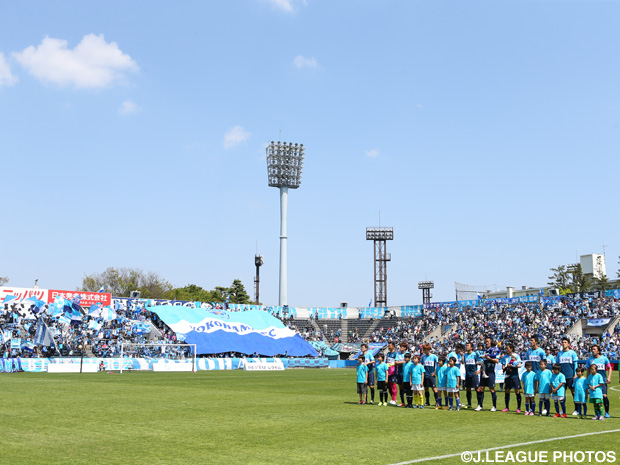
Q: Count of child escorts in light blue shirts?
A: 11